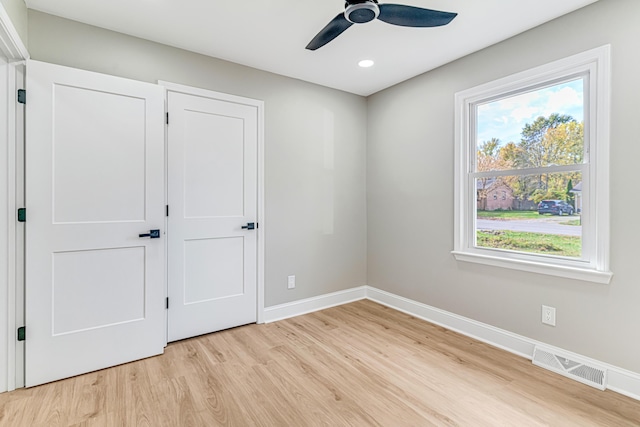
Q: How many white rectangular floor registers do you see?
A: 1